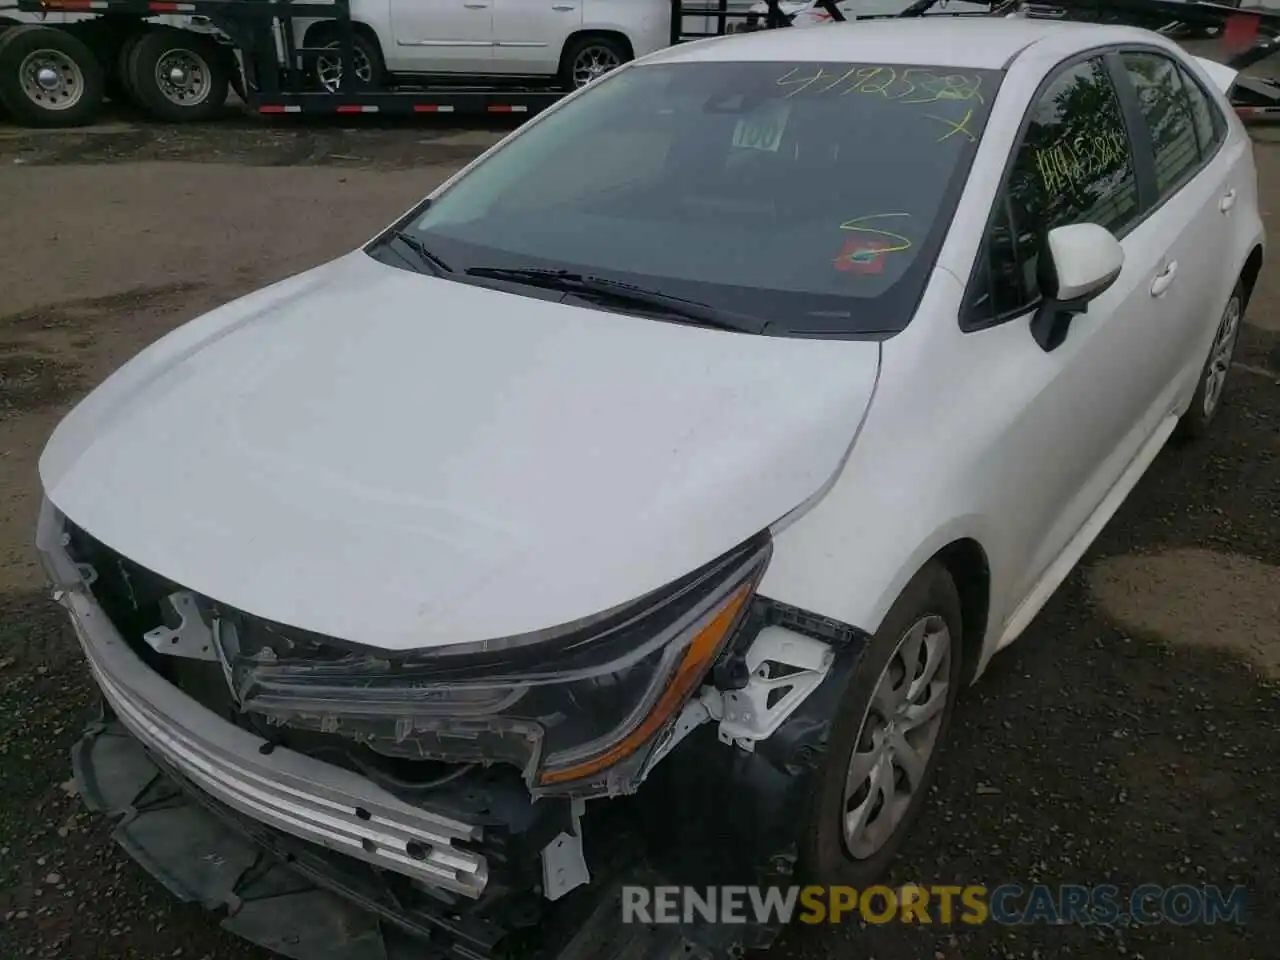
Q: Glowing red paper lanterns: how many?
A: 0